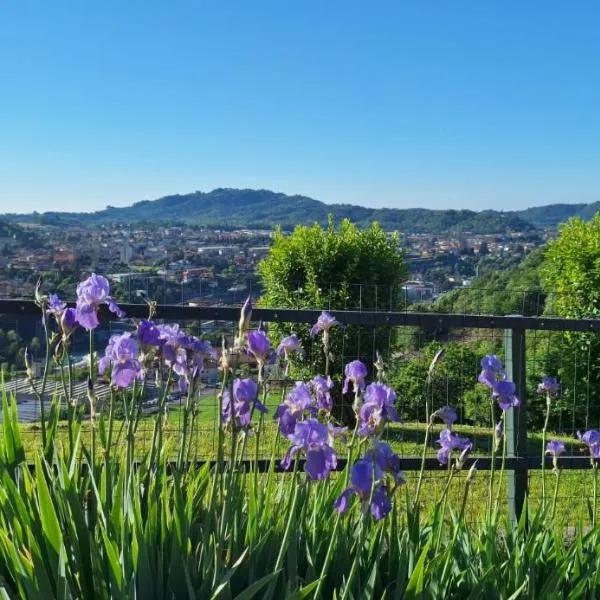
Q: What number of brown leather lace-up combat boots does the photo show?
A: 0